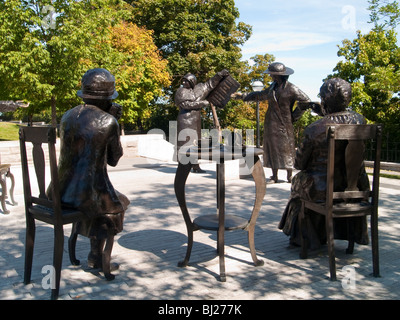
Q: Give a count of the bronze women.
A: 4